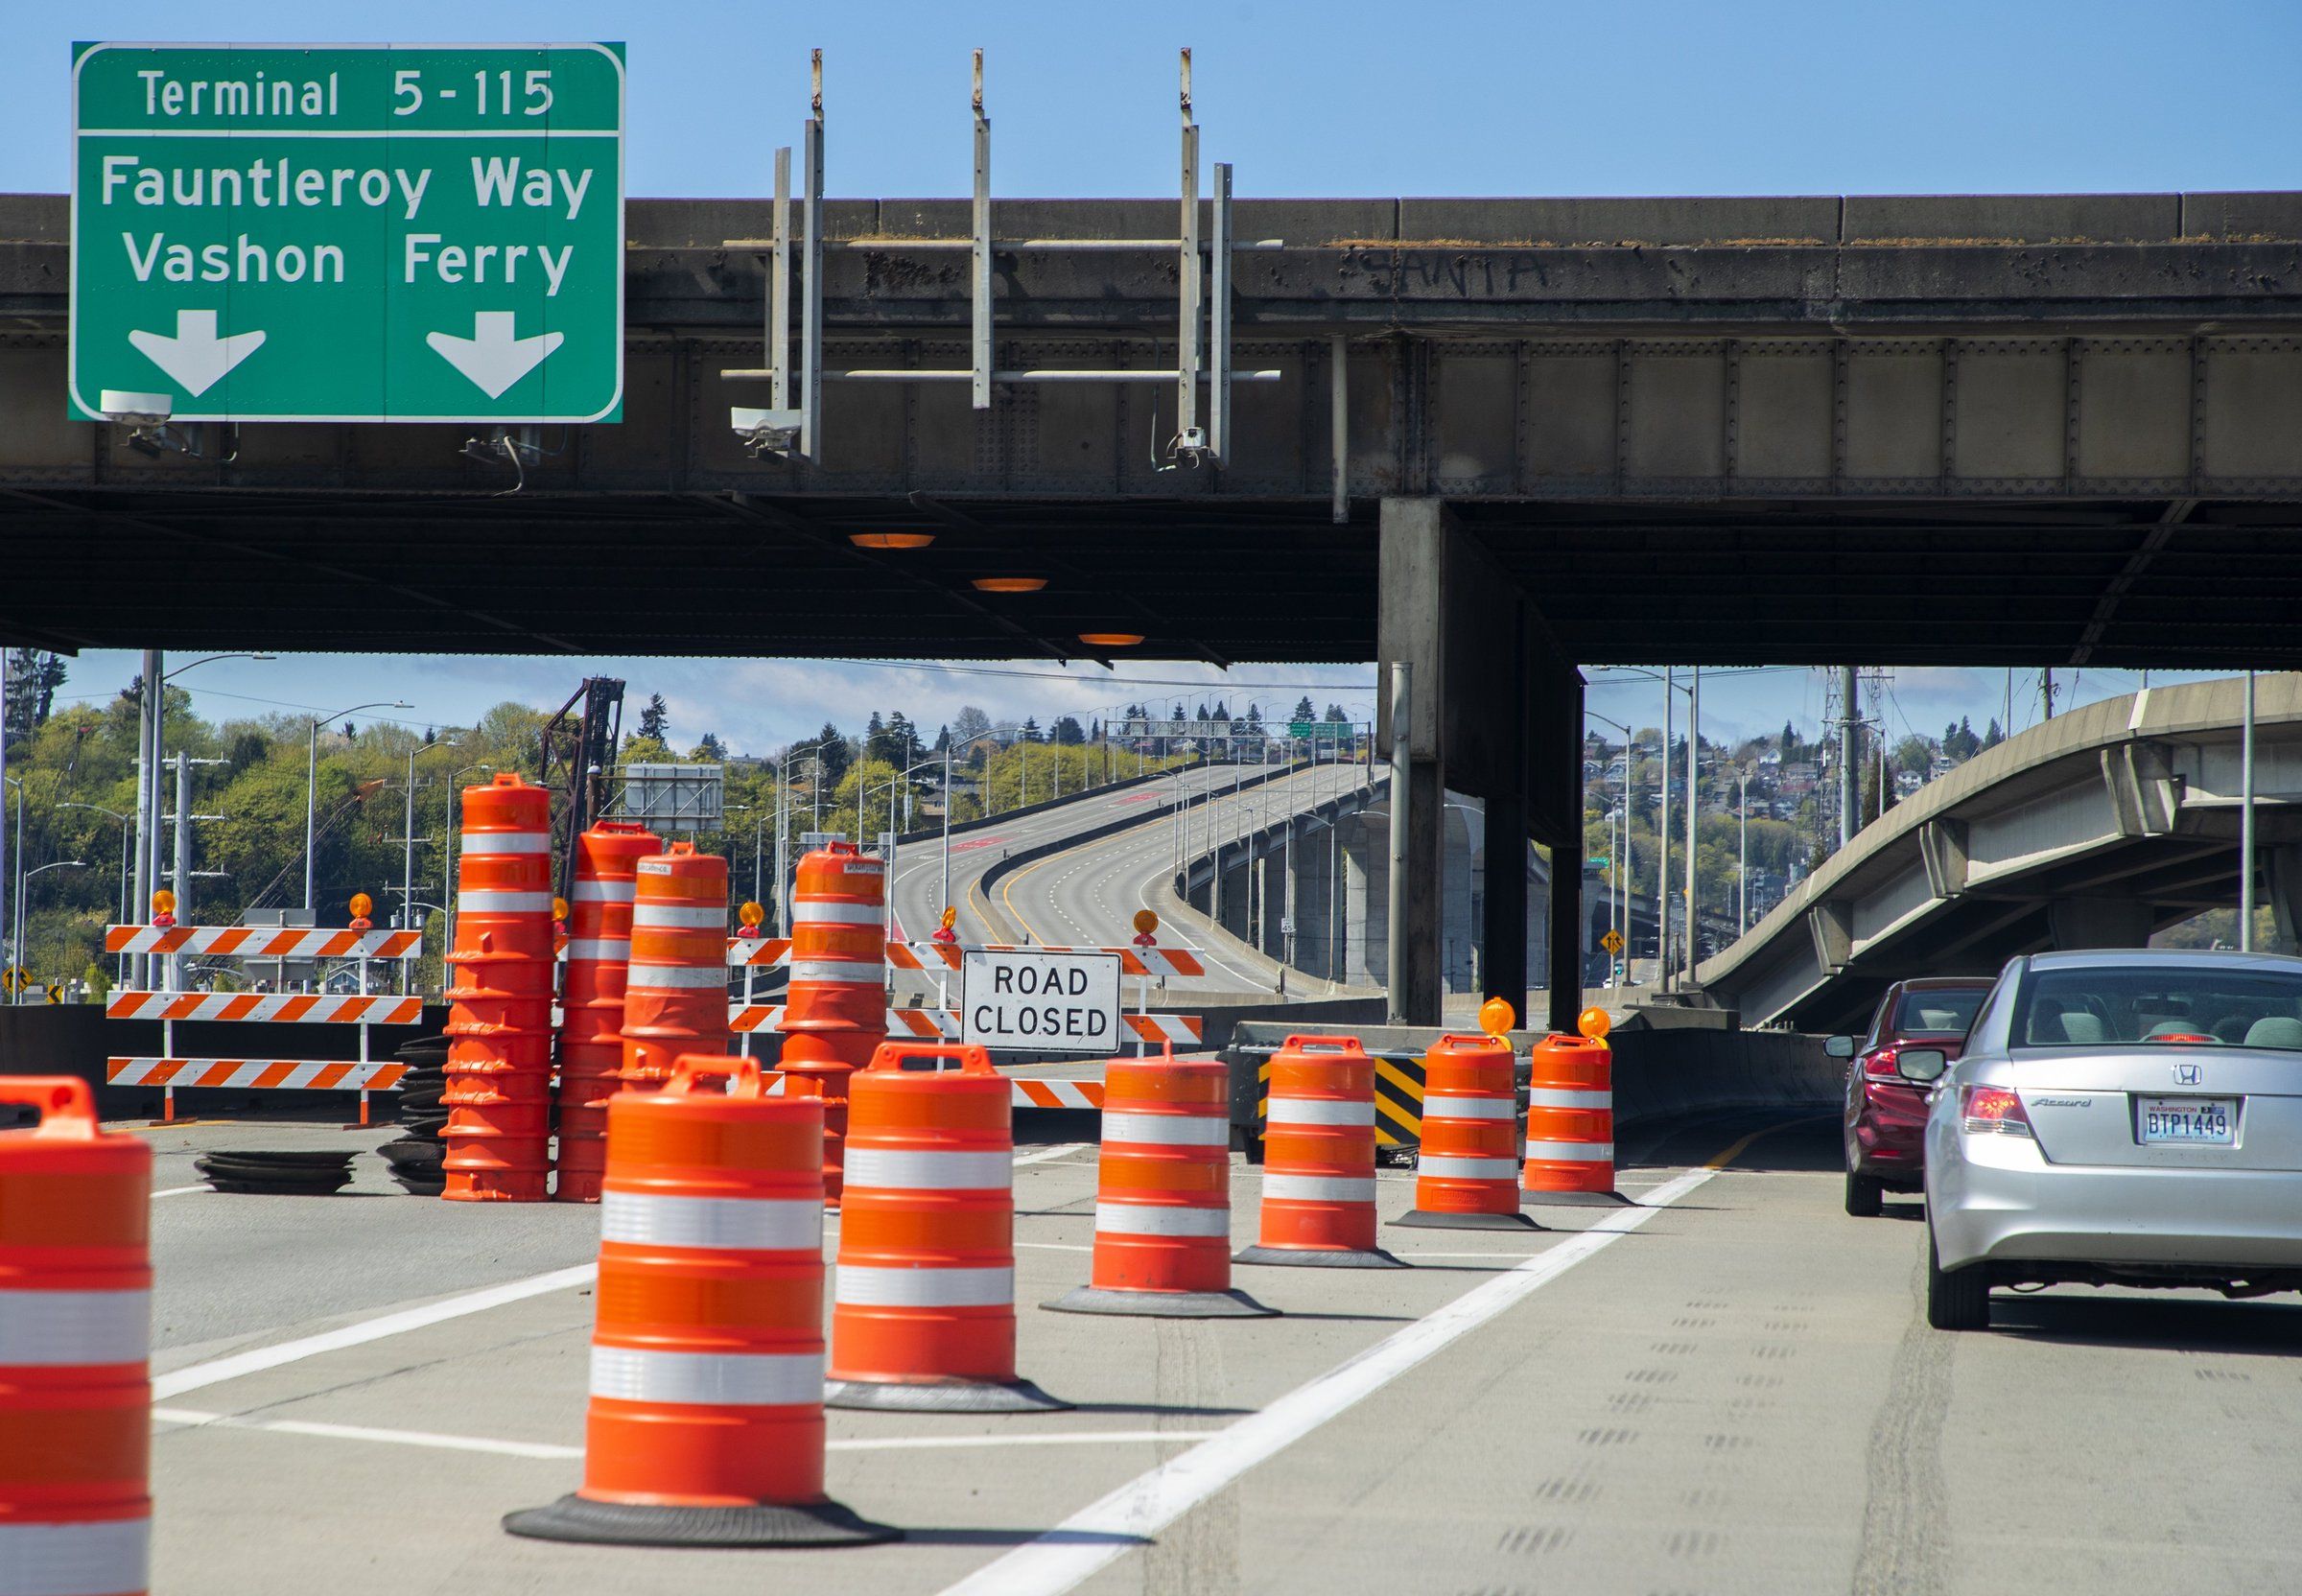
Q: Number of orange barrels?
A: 11